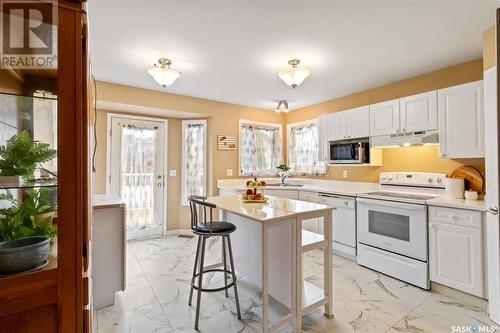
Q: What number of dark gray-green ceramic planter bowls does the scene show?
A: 1